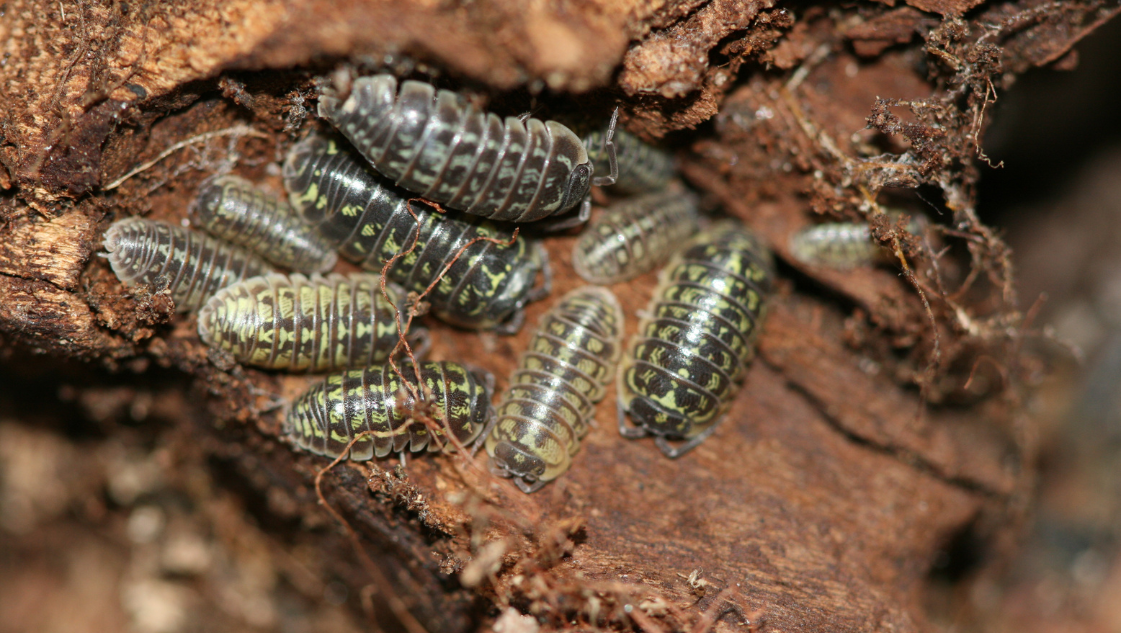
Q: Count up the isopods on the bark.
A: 11